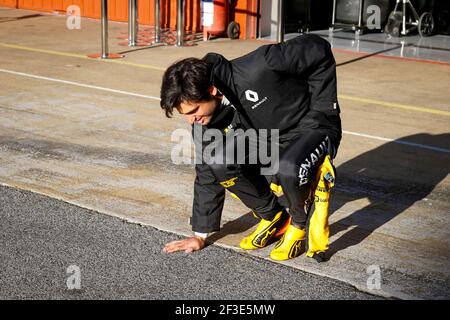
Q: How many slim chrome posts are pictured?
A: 4